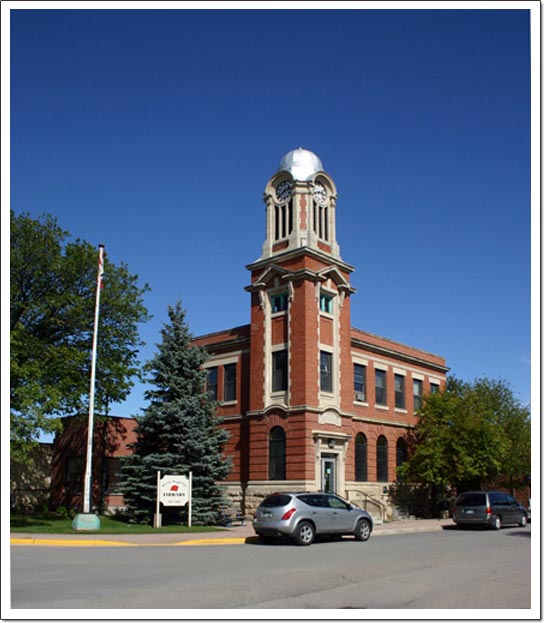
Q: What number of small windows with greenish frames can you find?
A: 2